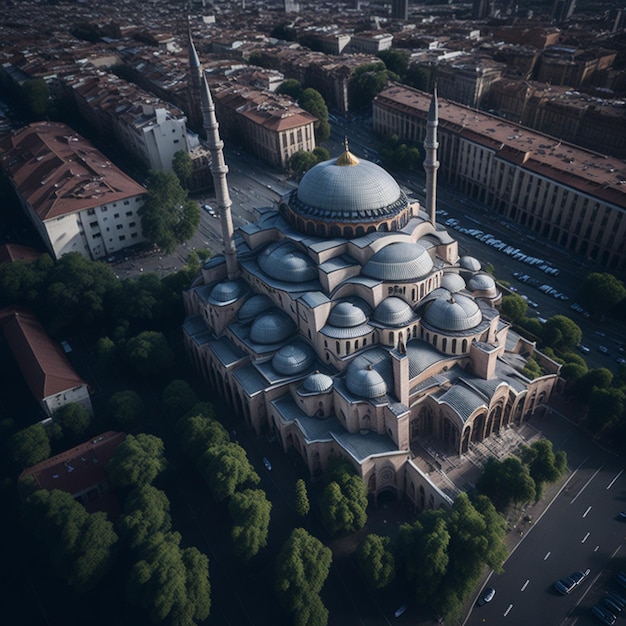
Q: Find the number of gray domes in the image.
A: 15